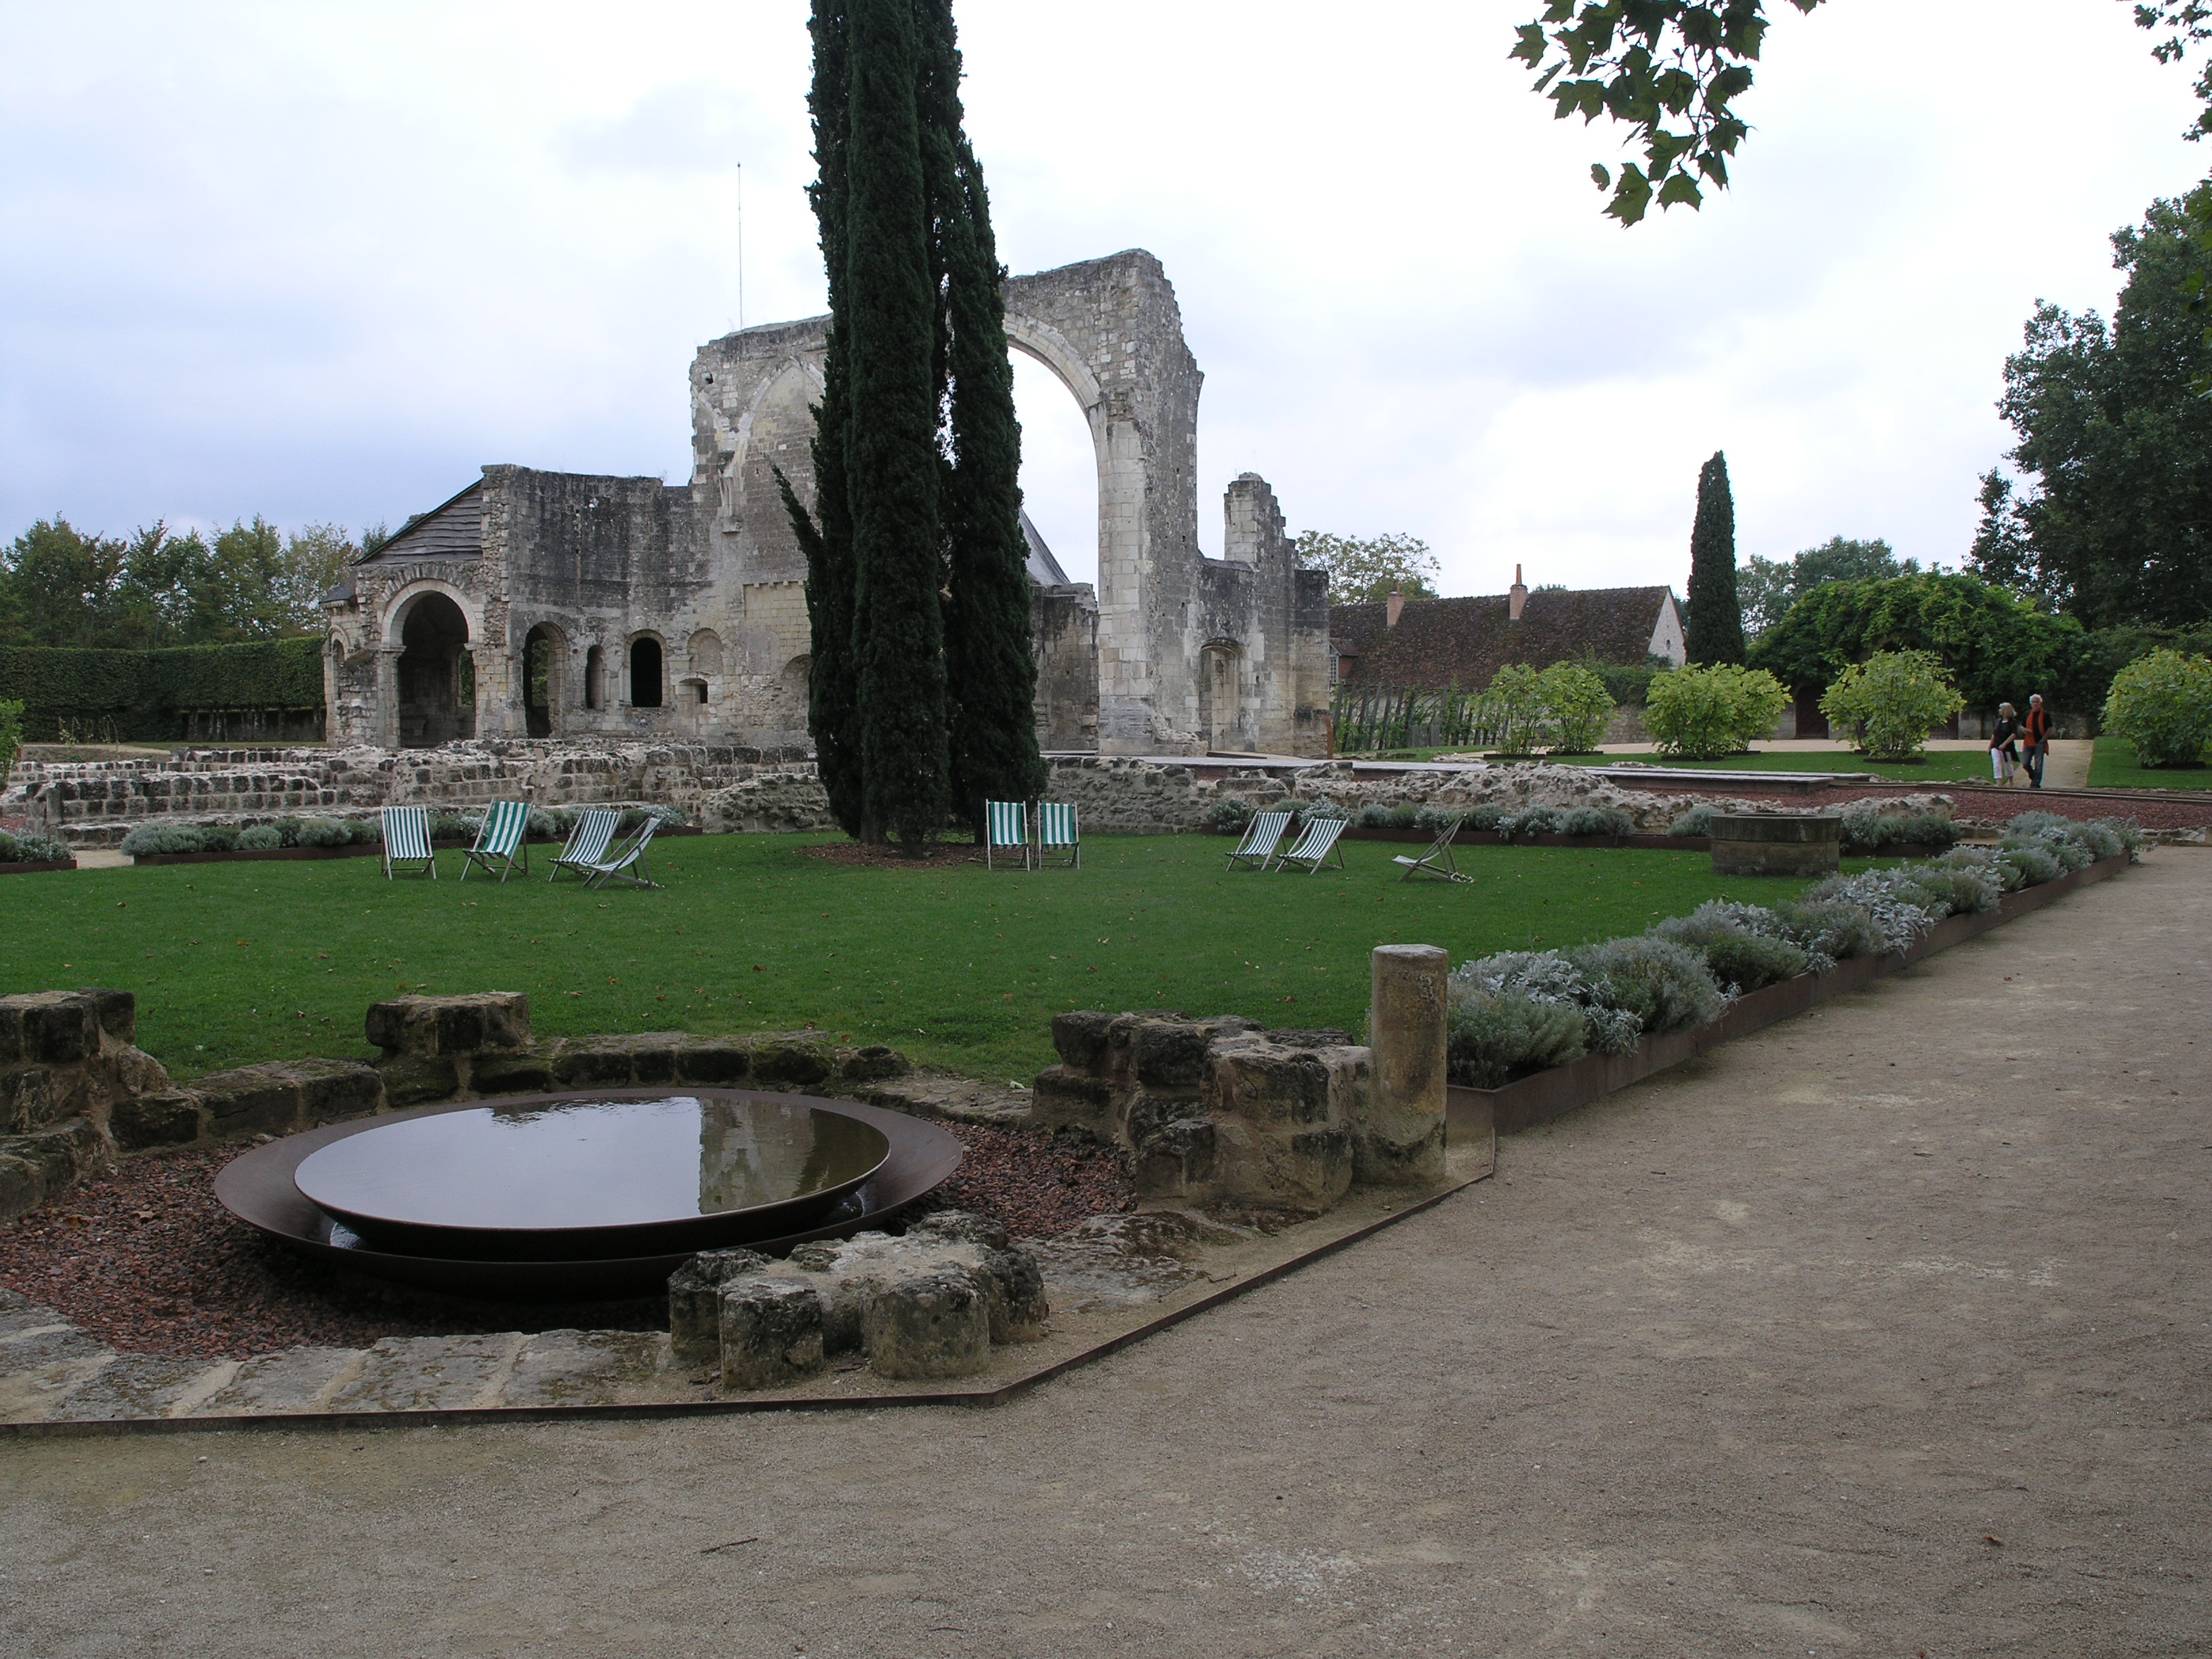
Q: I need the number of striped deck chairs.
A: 9